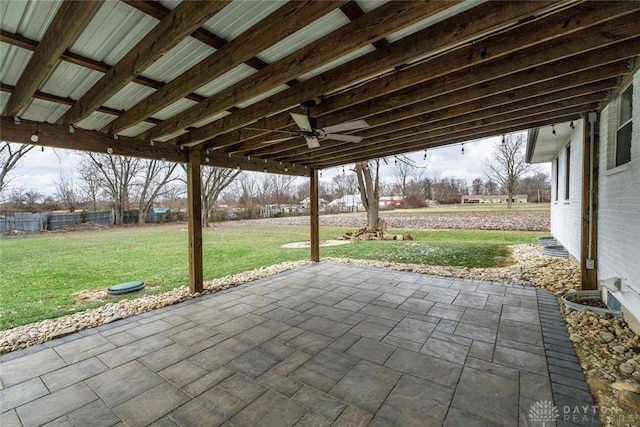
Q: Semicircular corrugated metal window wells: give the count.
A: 3